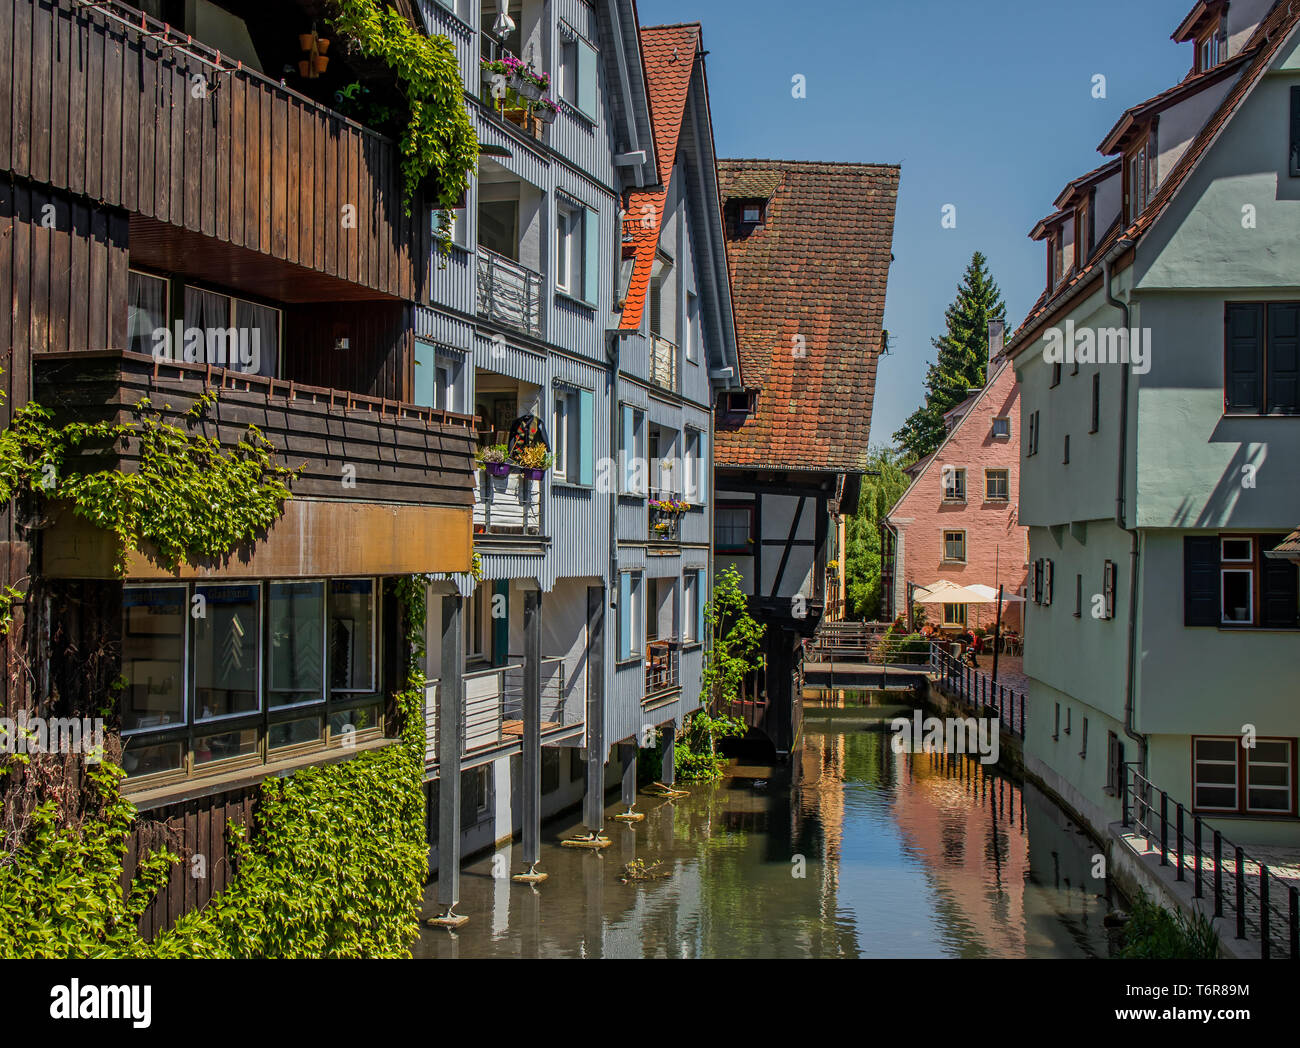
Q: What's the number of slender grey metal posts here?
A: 5